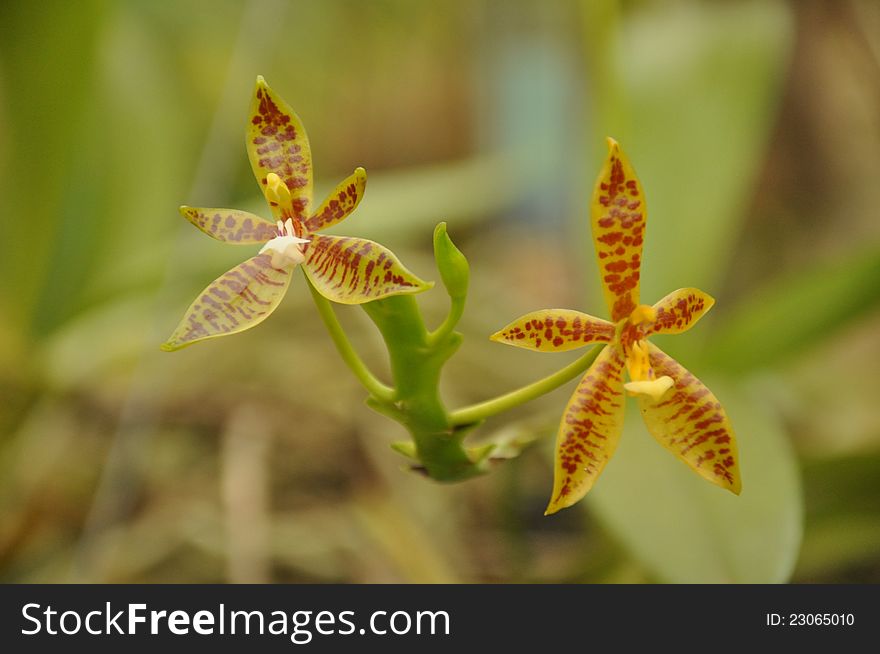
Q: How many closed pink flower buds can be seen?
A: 0